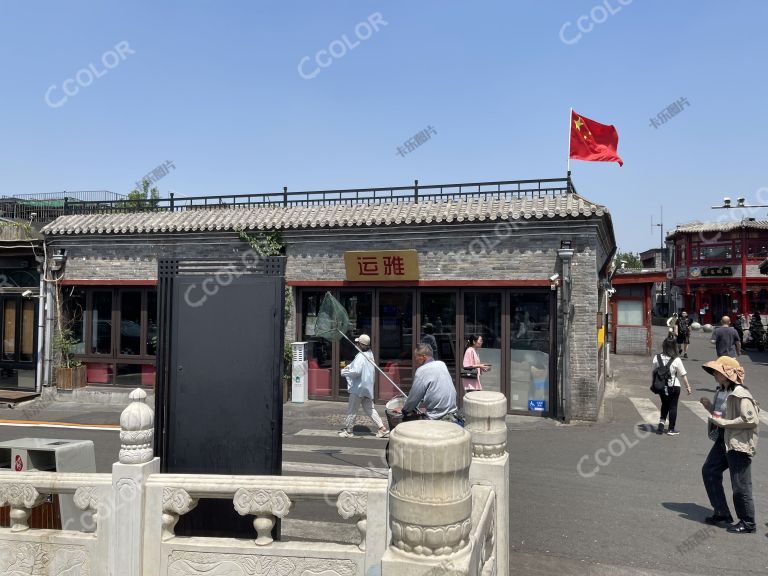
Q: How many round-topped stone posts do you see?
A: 3